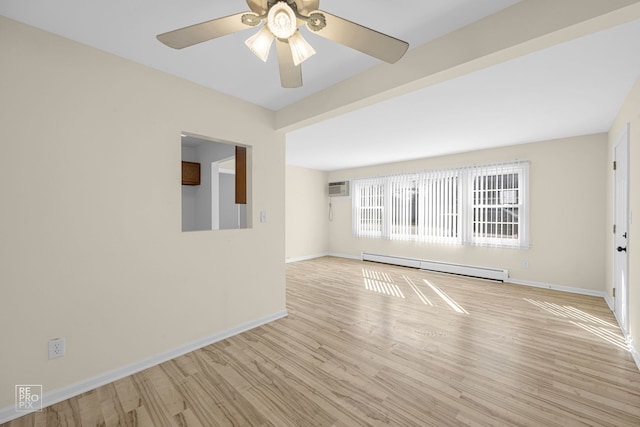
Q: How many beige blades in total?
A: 3